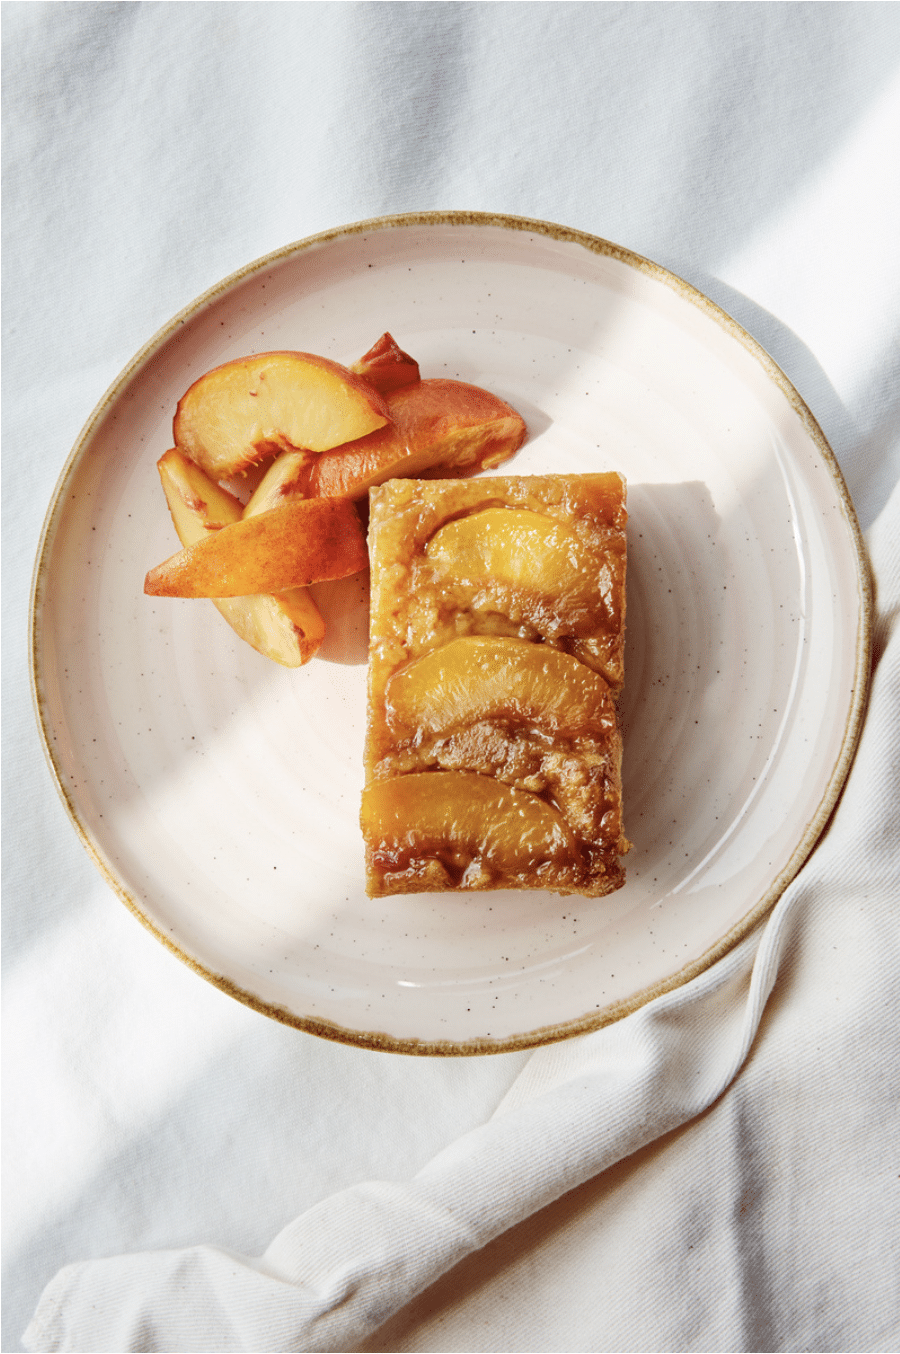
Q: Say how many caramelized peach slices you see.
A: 3